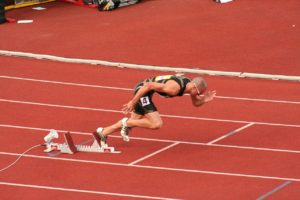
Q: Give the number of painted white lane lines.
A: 5